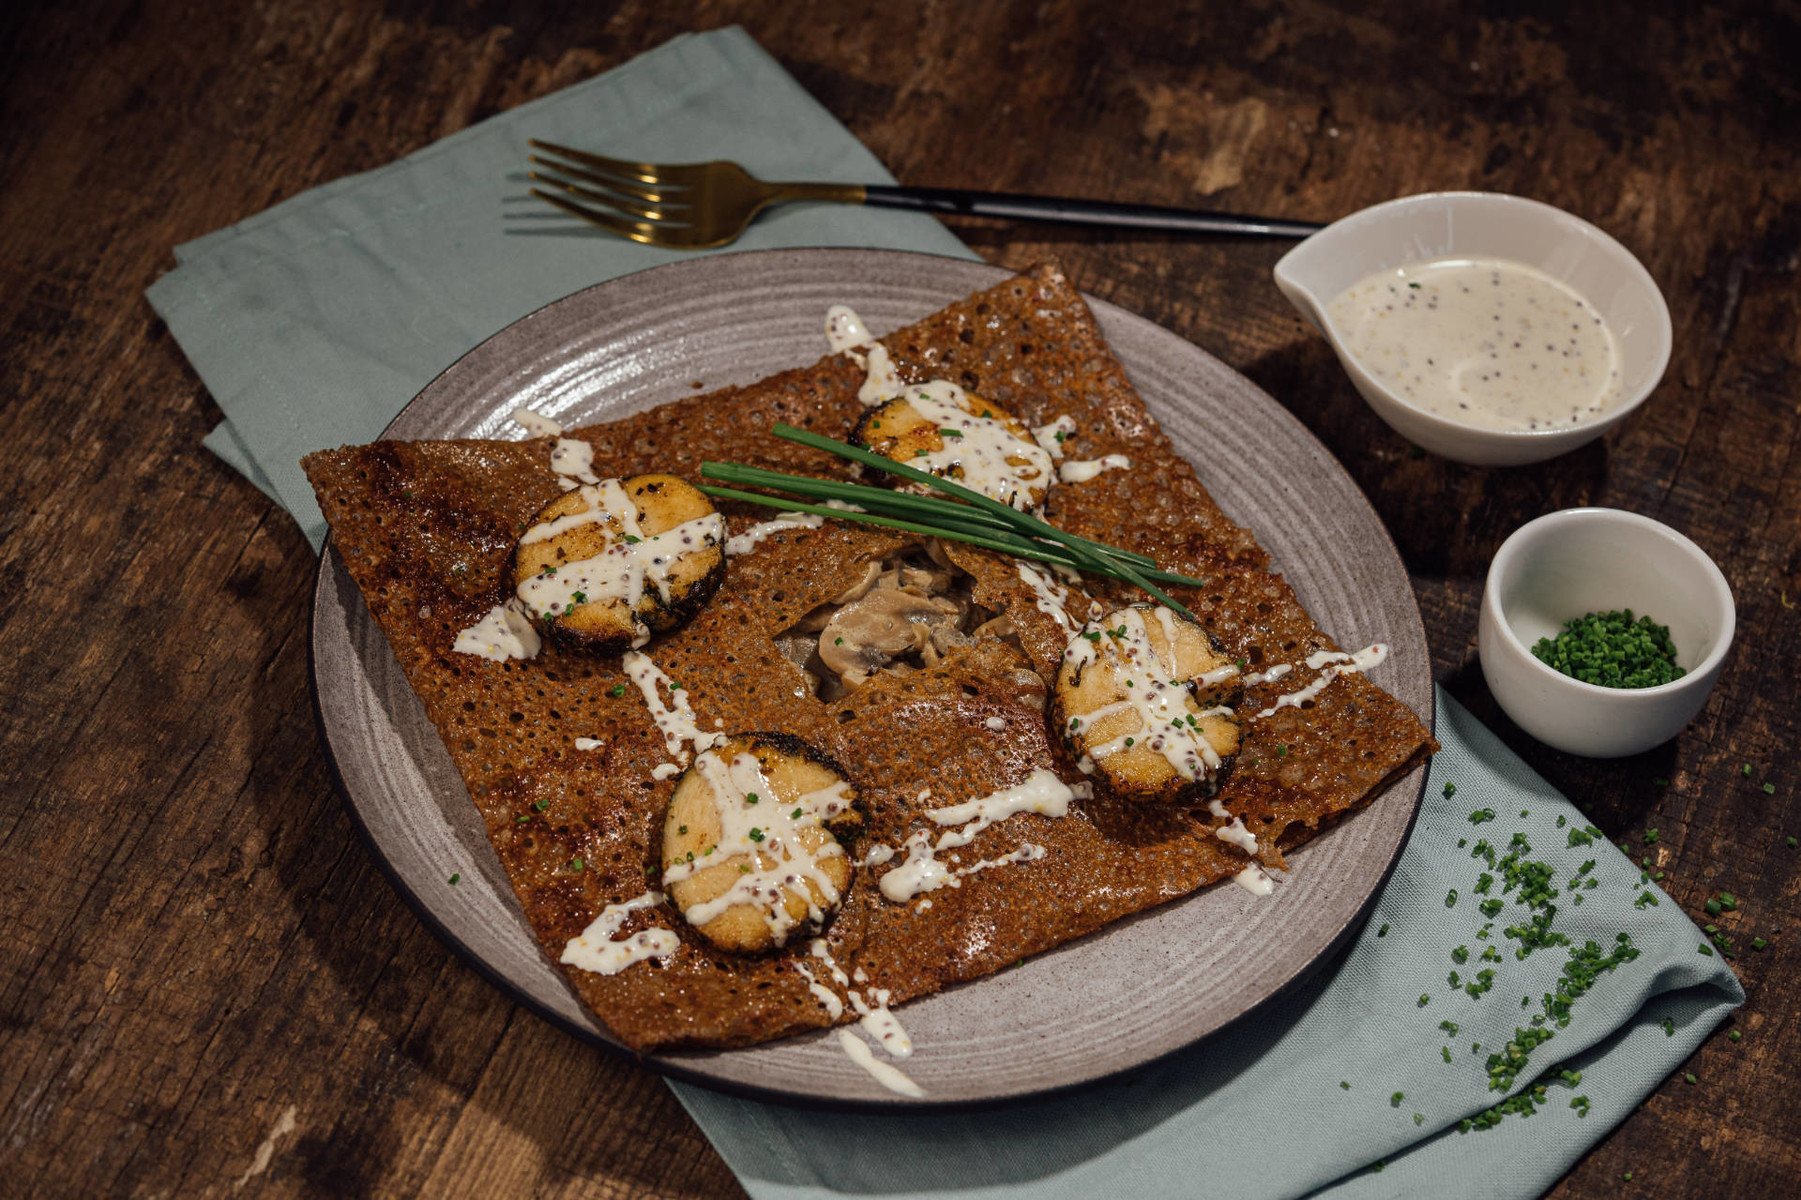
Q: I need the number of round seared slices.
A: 4